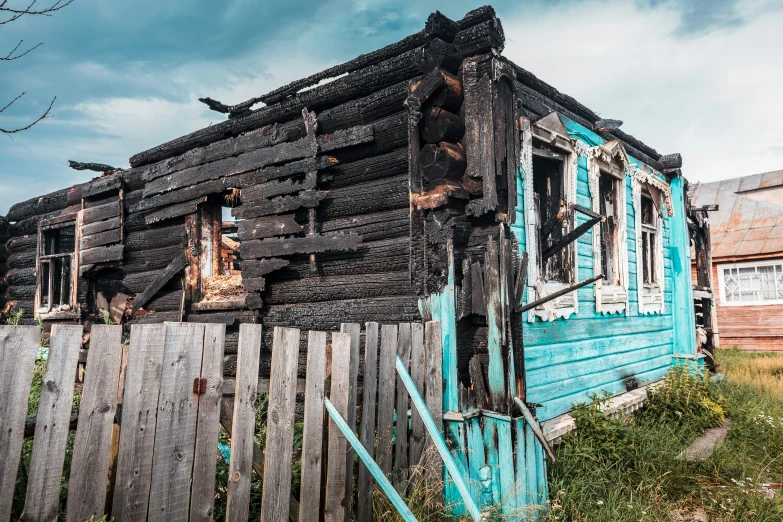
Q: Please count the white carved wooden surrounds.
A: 3